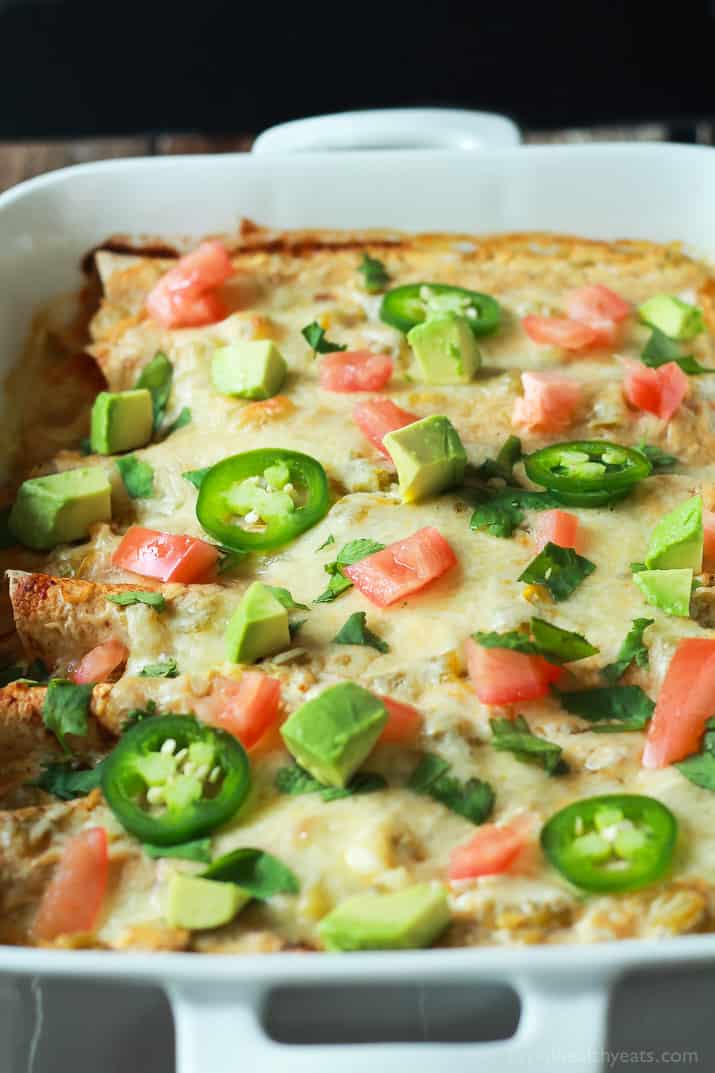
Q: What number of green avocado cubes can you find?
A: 12